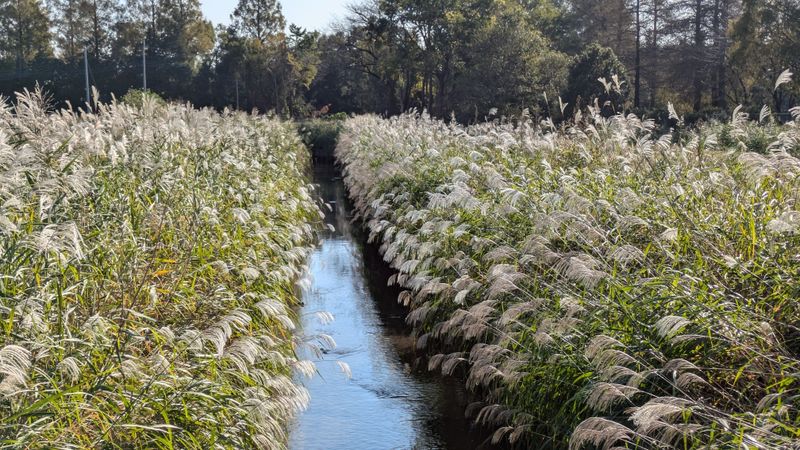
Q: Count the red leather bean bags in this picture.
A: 0